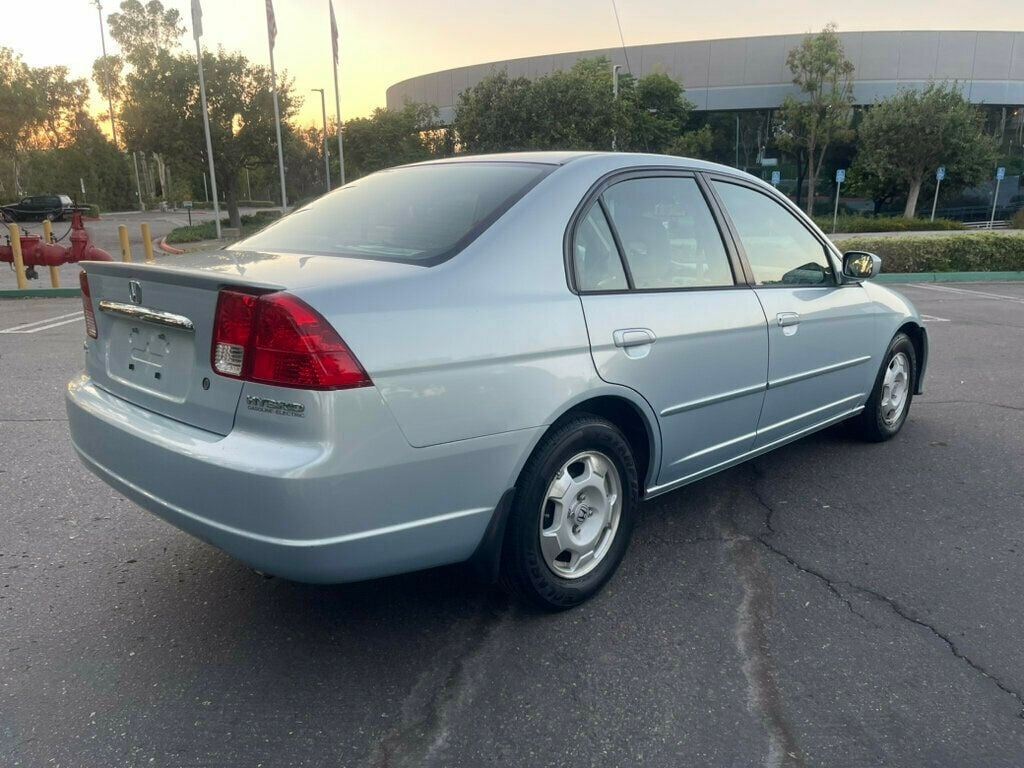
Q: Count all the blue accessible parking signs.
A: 4